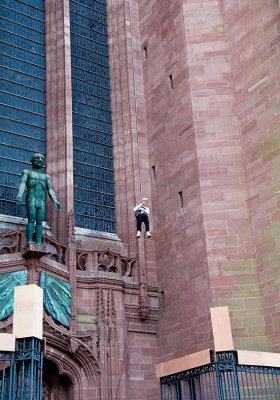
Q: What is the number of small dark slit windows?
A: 4